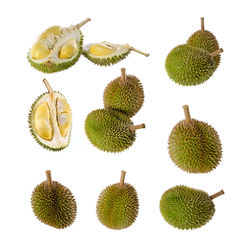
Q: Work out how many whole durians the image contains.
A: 8